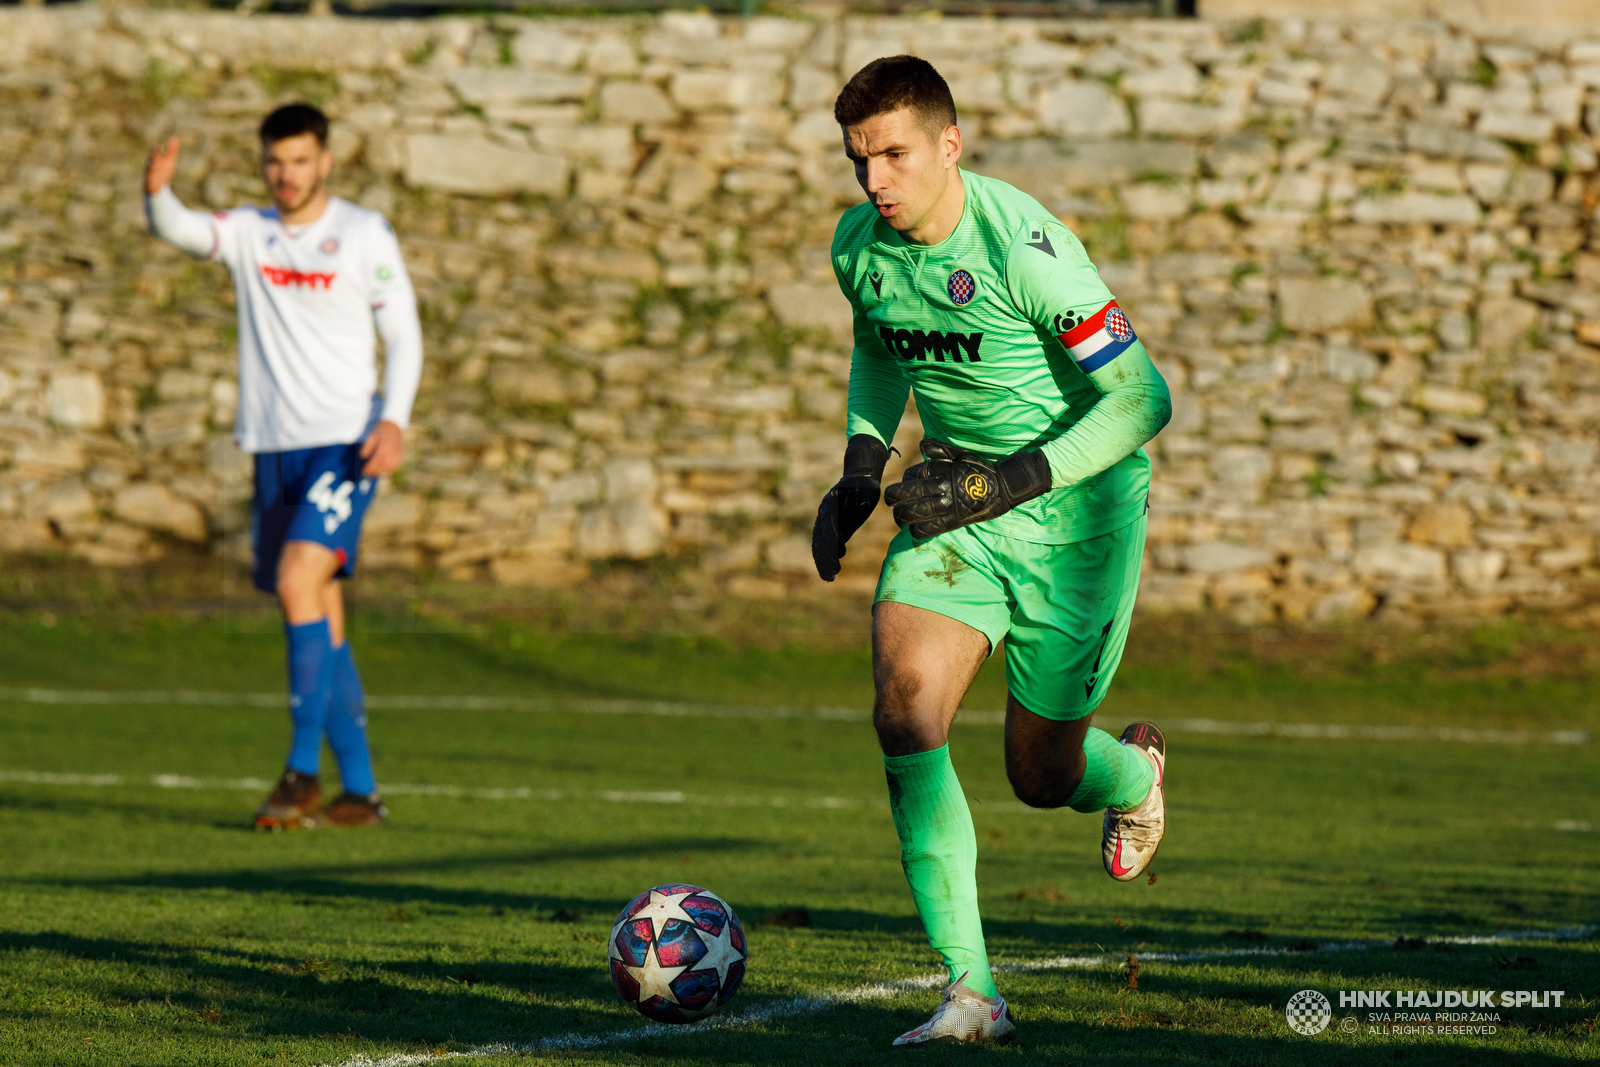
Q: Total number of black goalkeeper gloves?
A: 2